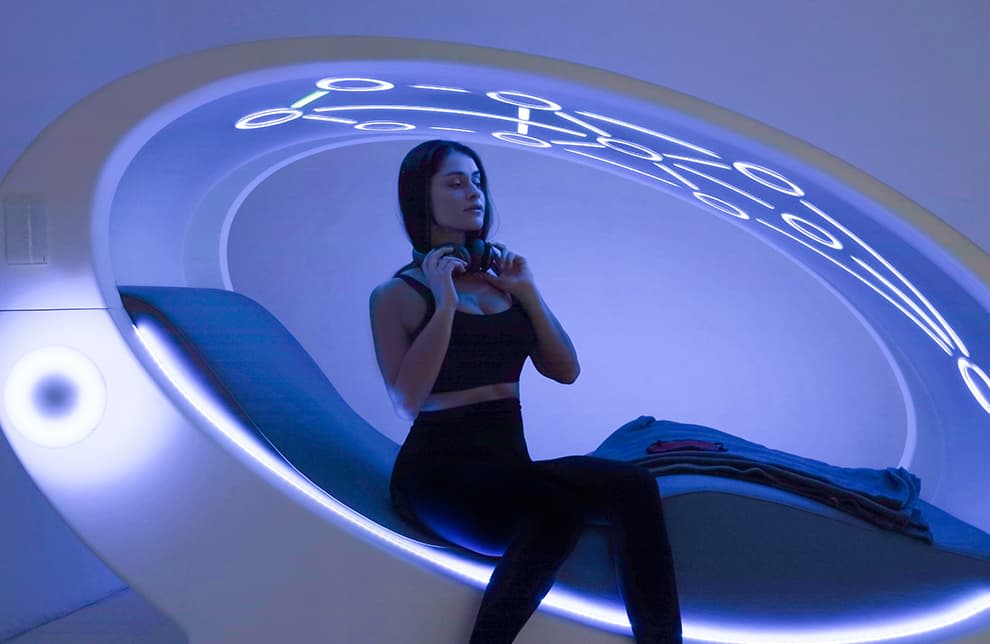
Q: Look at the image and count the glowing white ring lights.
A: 11